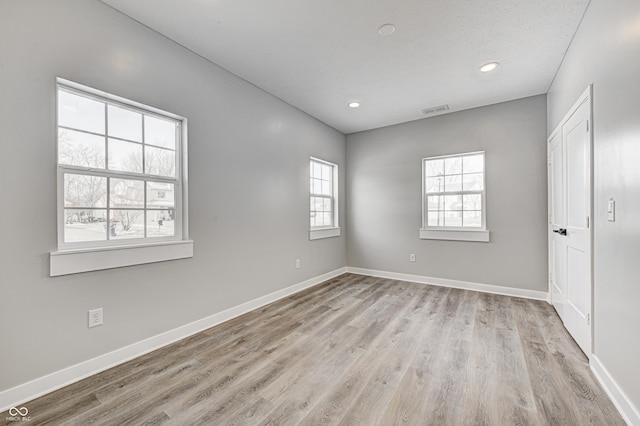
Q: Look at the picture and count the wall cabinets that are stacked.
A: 0